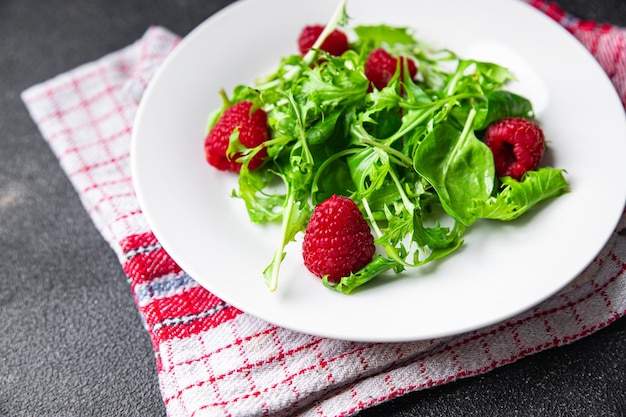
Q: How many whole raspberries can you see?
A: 5